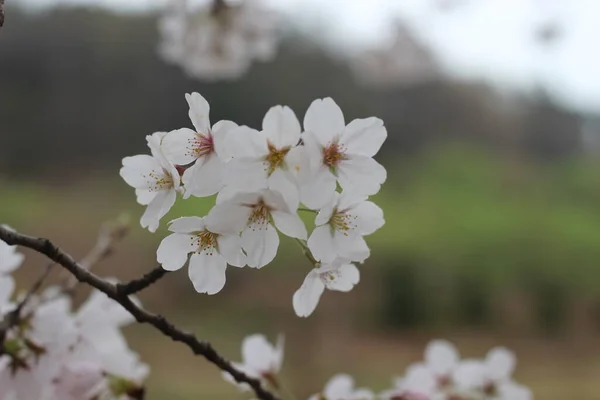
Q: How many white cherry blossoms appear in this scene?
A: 8